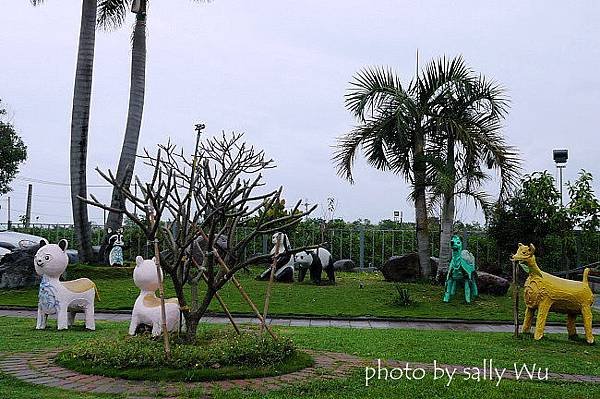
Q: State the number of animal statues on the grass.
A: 7